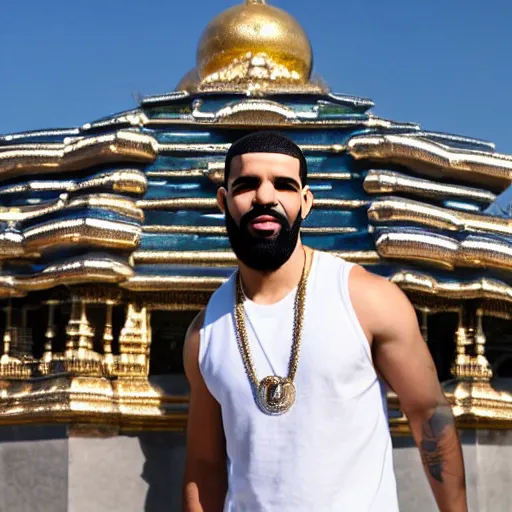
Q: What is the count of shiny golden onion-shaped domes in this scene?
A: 1